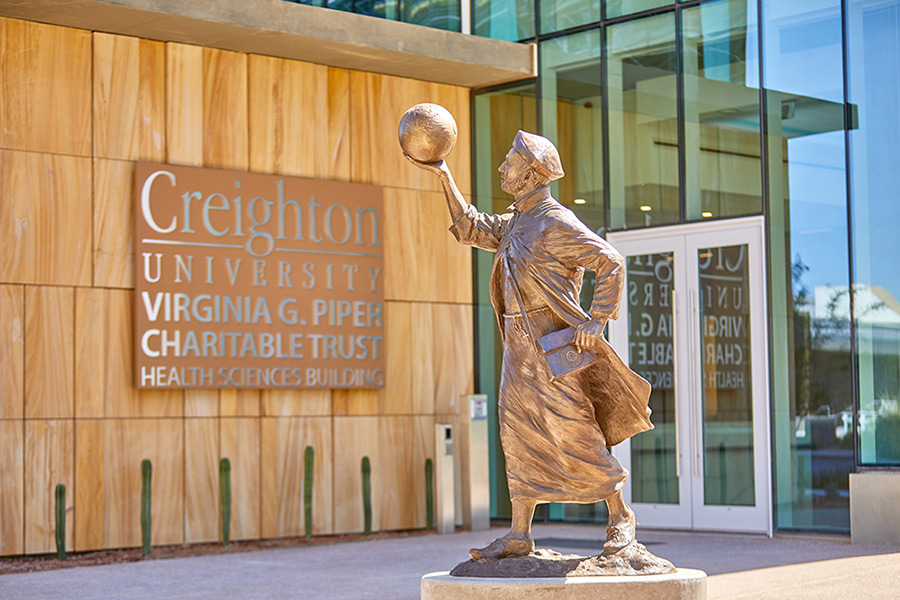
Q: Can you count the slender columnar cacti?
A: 6